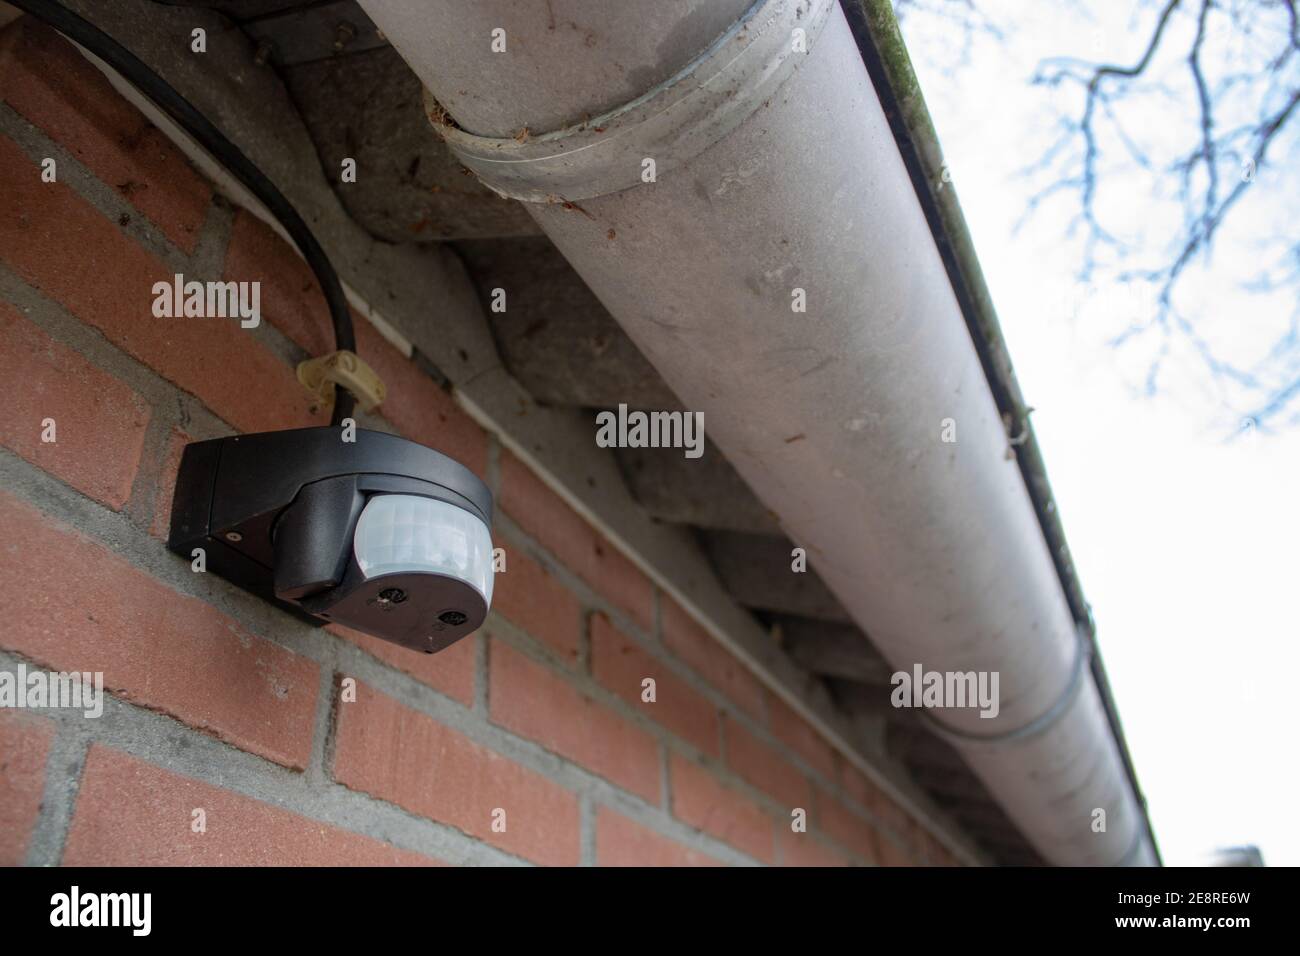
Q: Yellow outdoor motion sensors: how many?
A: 0